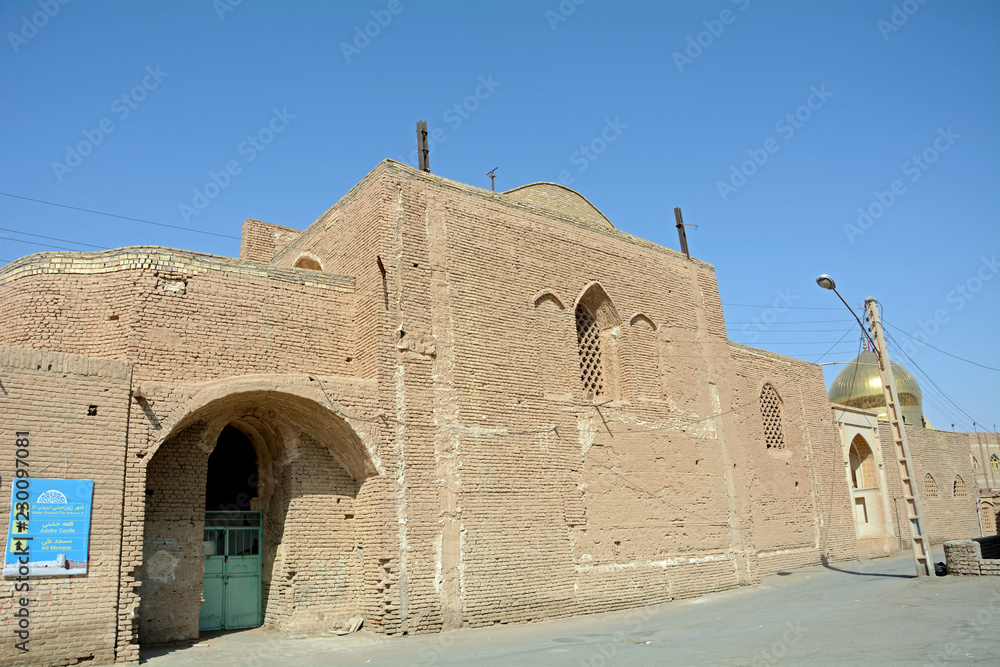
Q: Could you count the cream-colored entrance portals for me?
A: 1